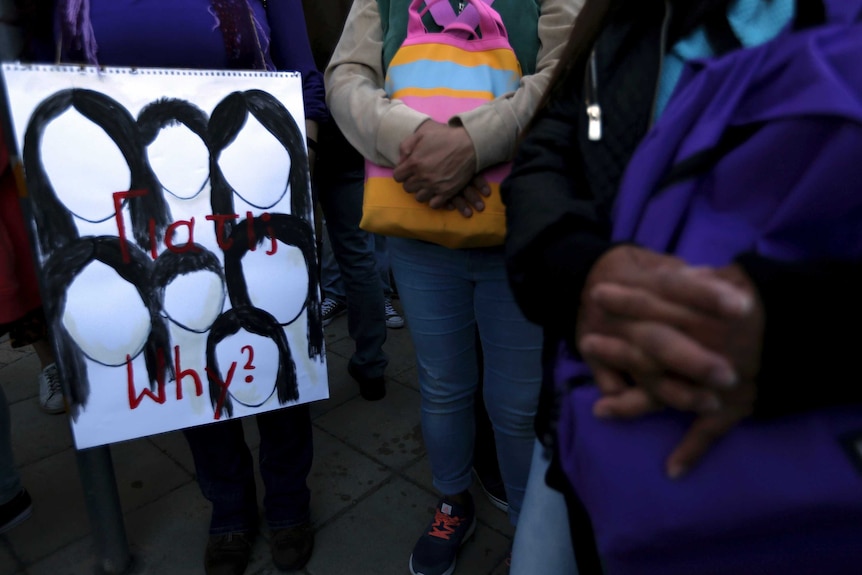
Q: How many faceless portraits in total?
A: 7